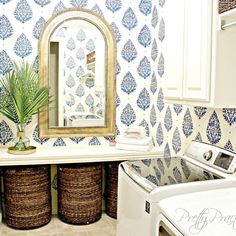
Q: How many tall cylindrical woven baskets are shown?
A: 3